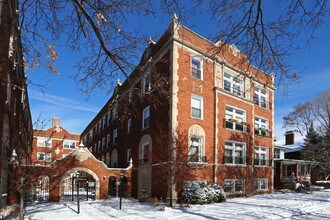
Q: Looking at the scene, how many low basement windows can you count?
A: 3